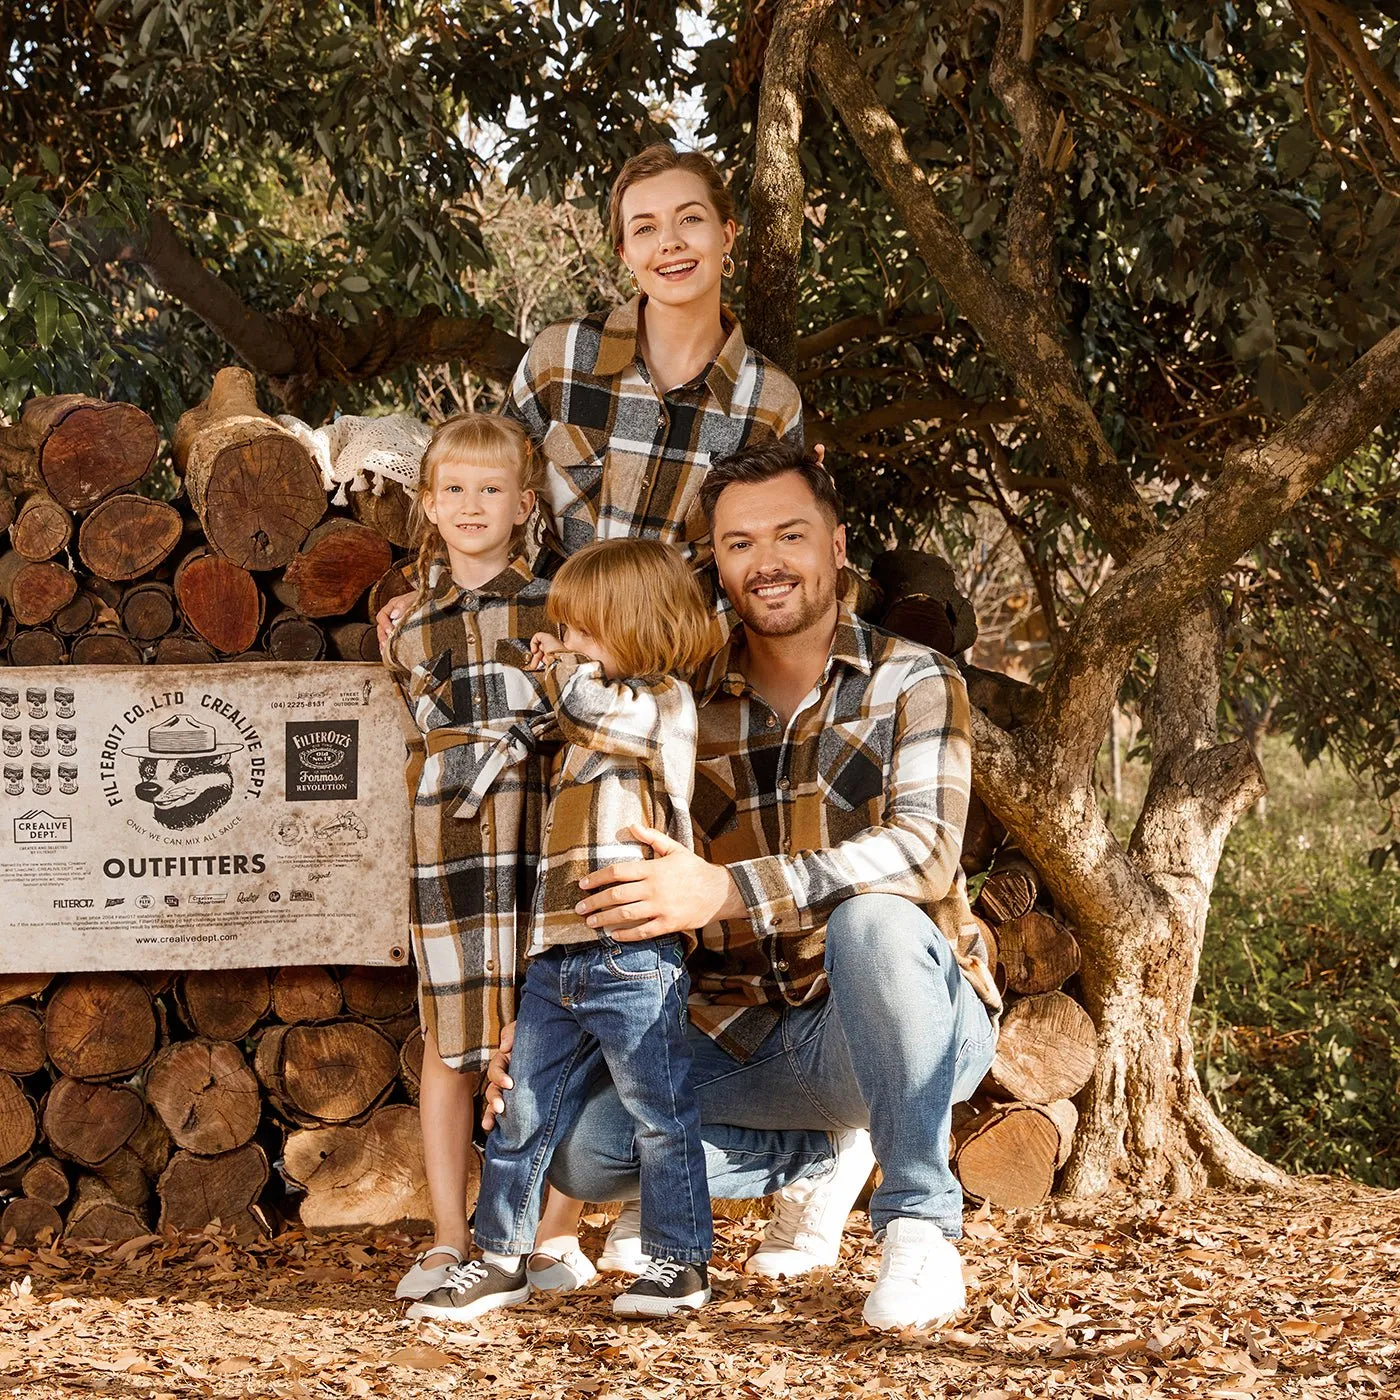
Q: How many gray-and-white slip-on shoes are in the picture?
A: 2